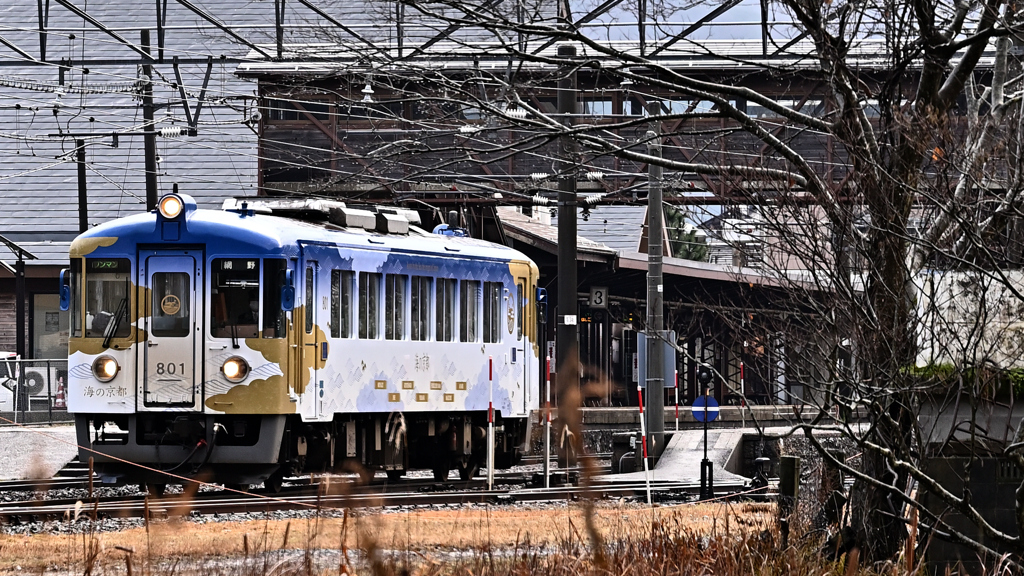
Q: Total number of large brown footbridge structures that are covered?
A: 1